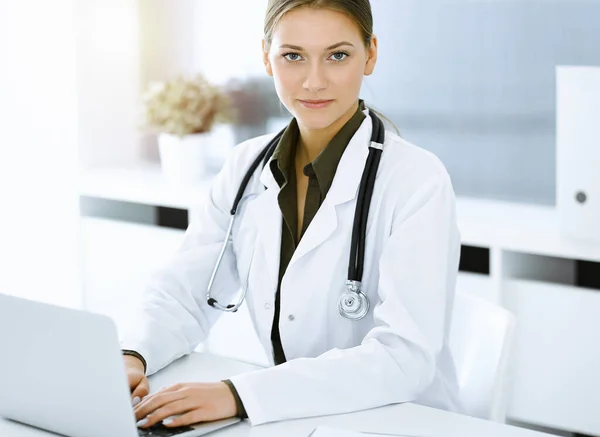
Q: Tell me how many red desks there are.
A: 0